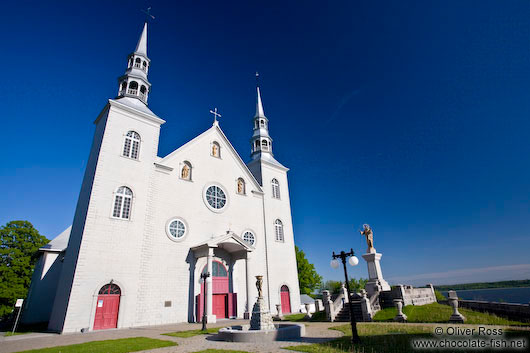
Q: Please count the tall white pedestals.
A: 1